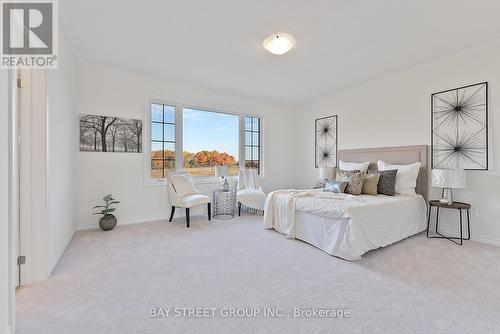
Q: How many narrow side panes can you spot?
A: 2